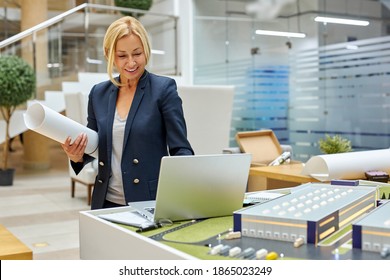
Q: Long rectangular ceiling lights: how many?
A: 2